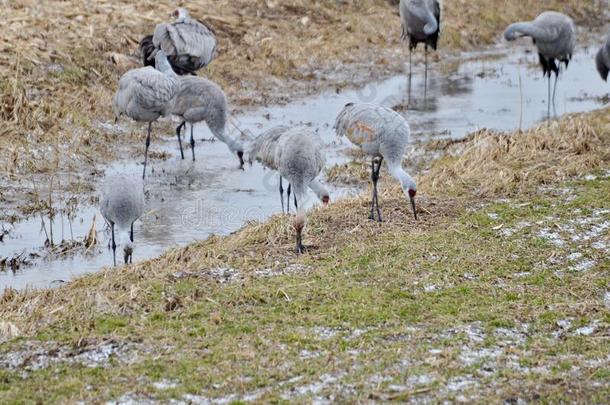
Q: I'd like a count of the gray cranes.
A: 10